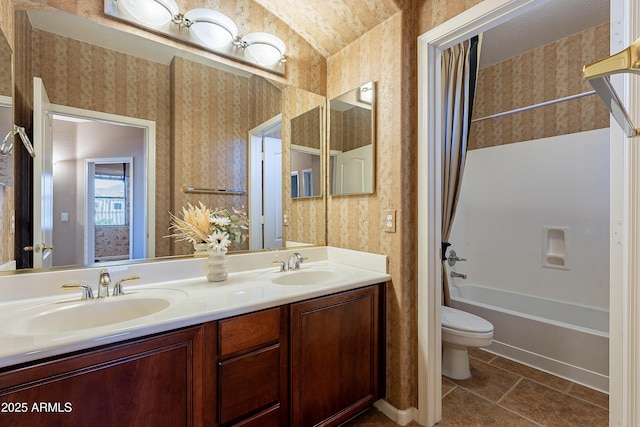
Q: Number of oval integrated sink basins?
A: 2